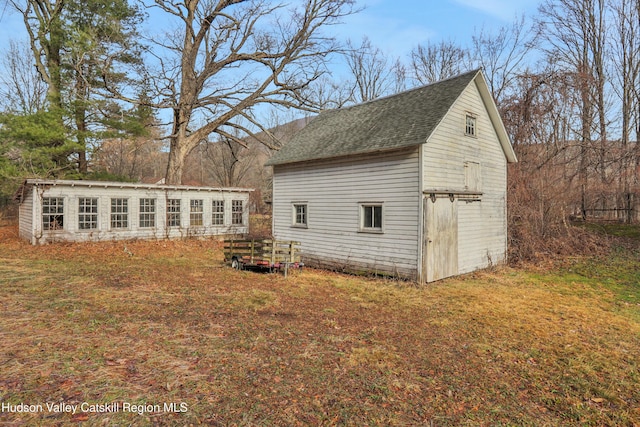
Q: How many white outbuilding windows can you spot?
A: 11